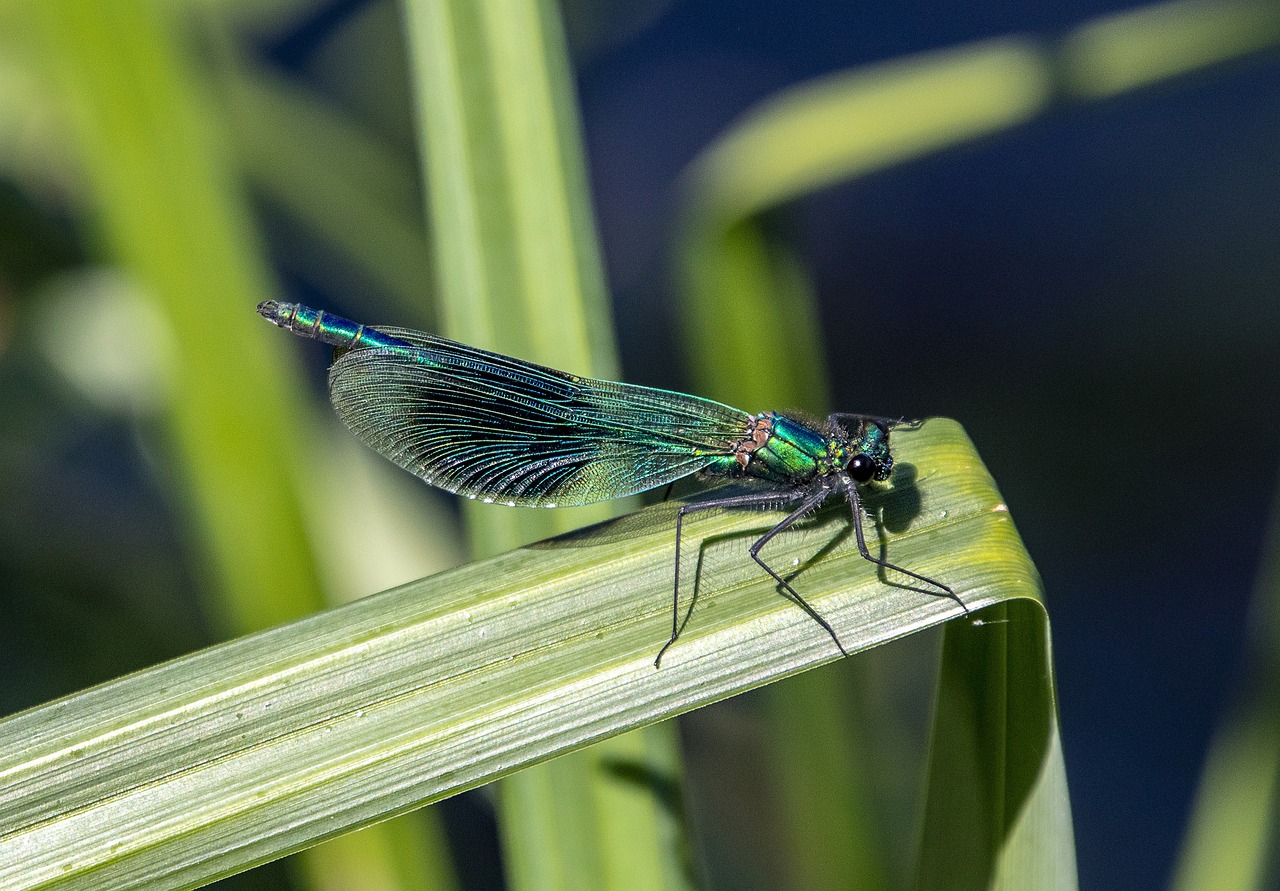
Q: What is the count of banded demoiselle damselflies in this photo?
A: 1